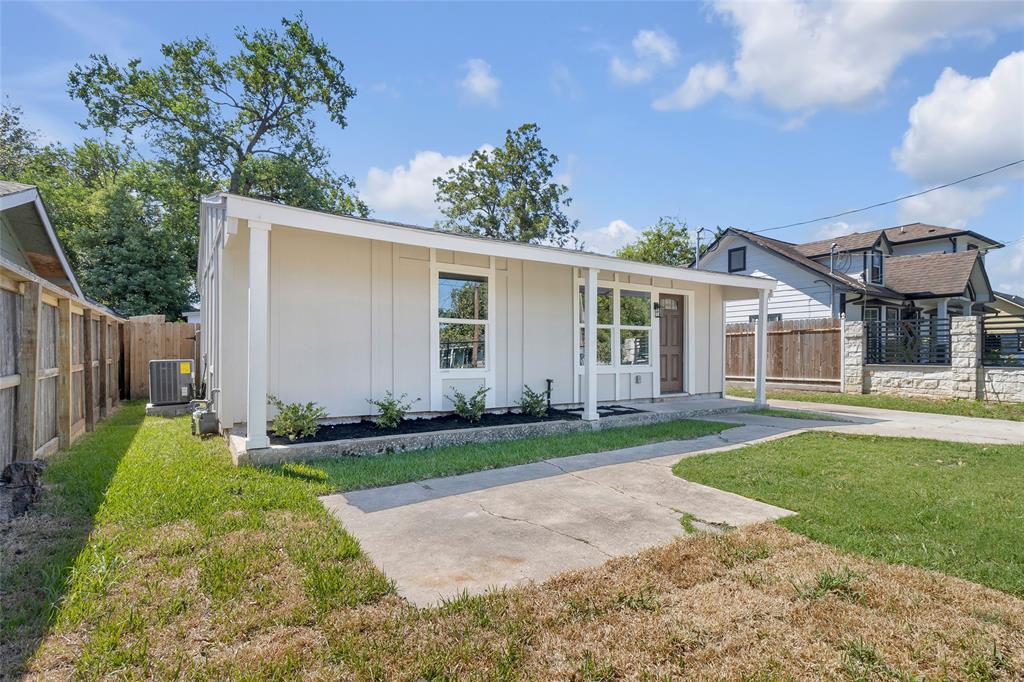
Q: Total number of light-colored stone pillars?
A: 2